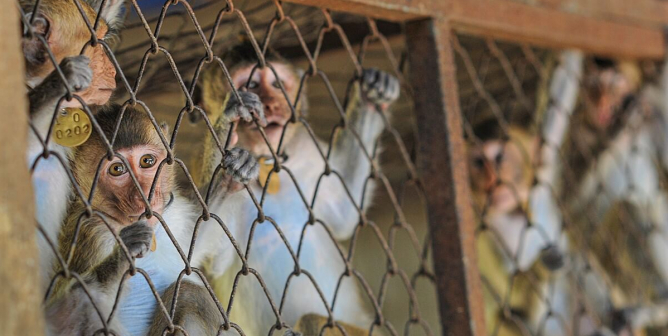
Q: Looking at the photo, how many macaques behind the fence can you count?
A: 5